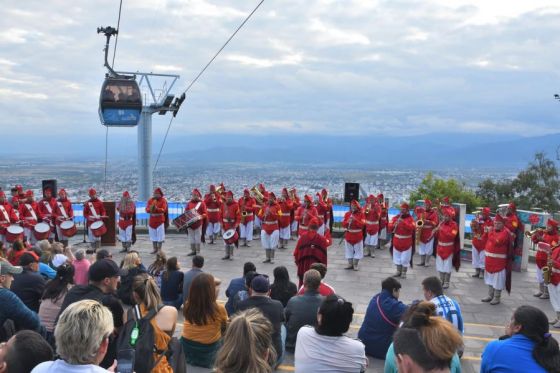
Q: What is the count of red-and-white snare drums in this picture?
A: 5